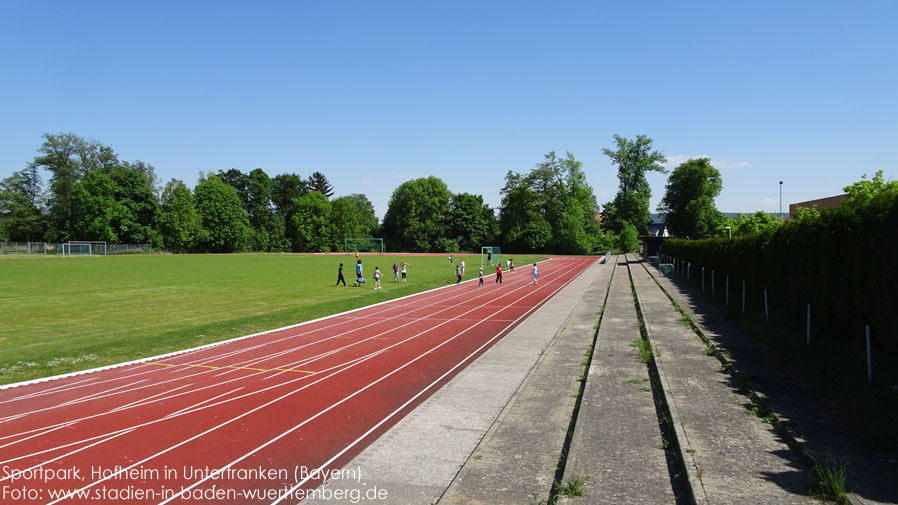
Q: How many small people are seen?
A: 15